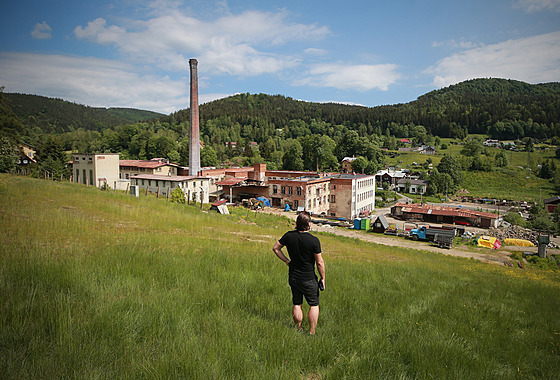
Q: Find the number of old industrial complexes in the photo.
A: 1